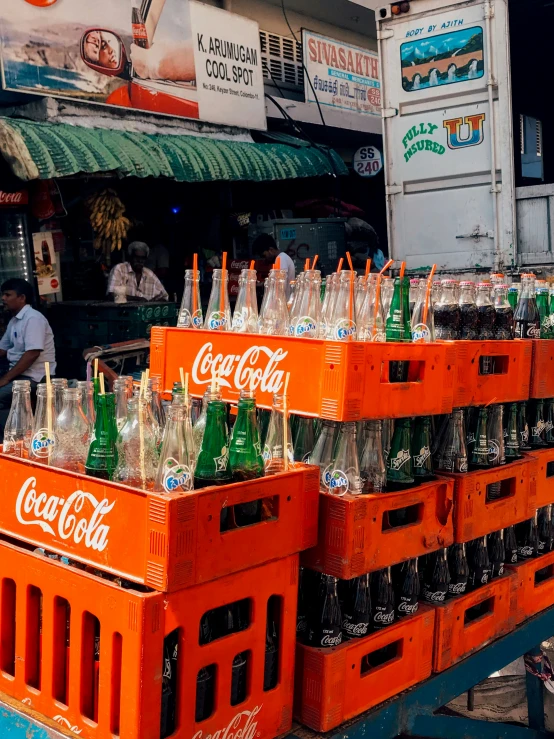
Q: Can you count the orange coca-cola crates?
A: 11